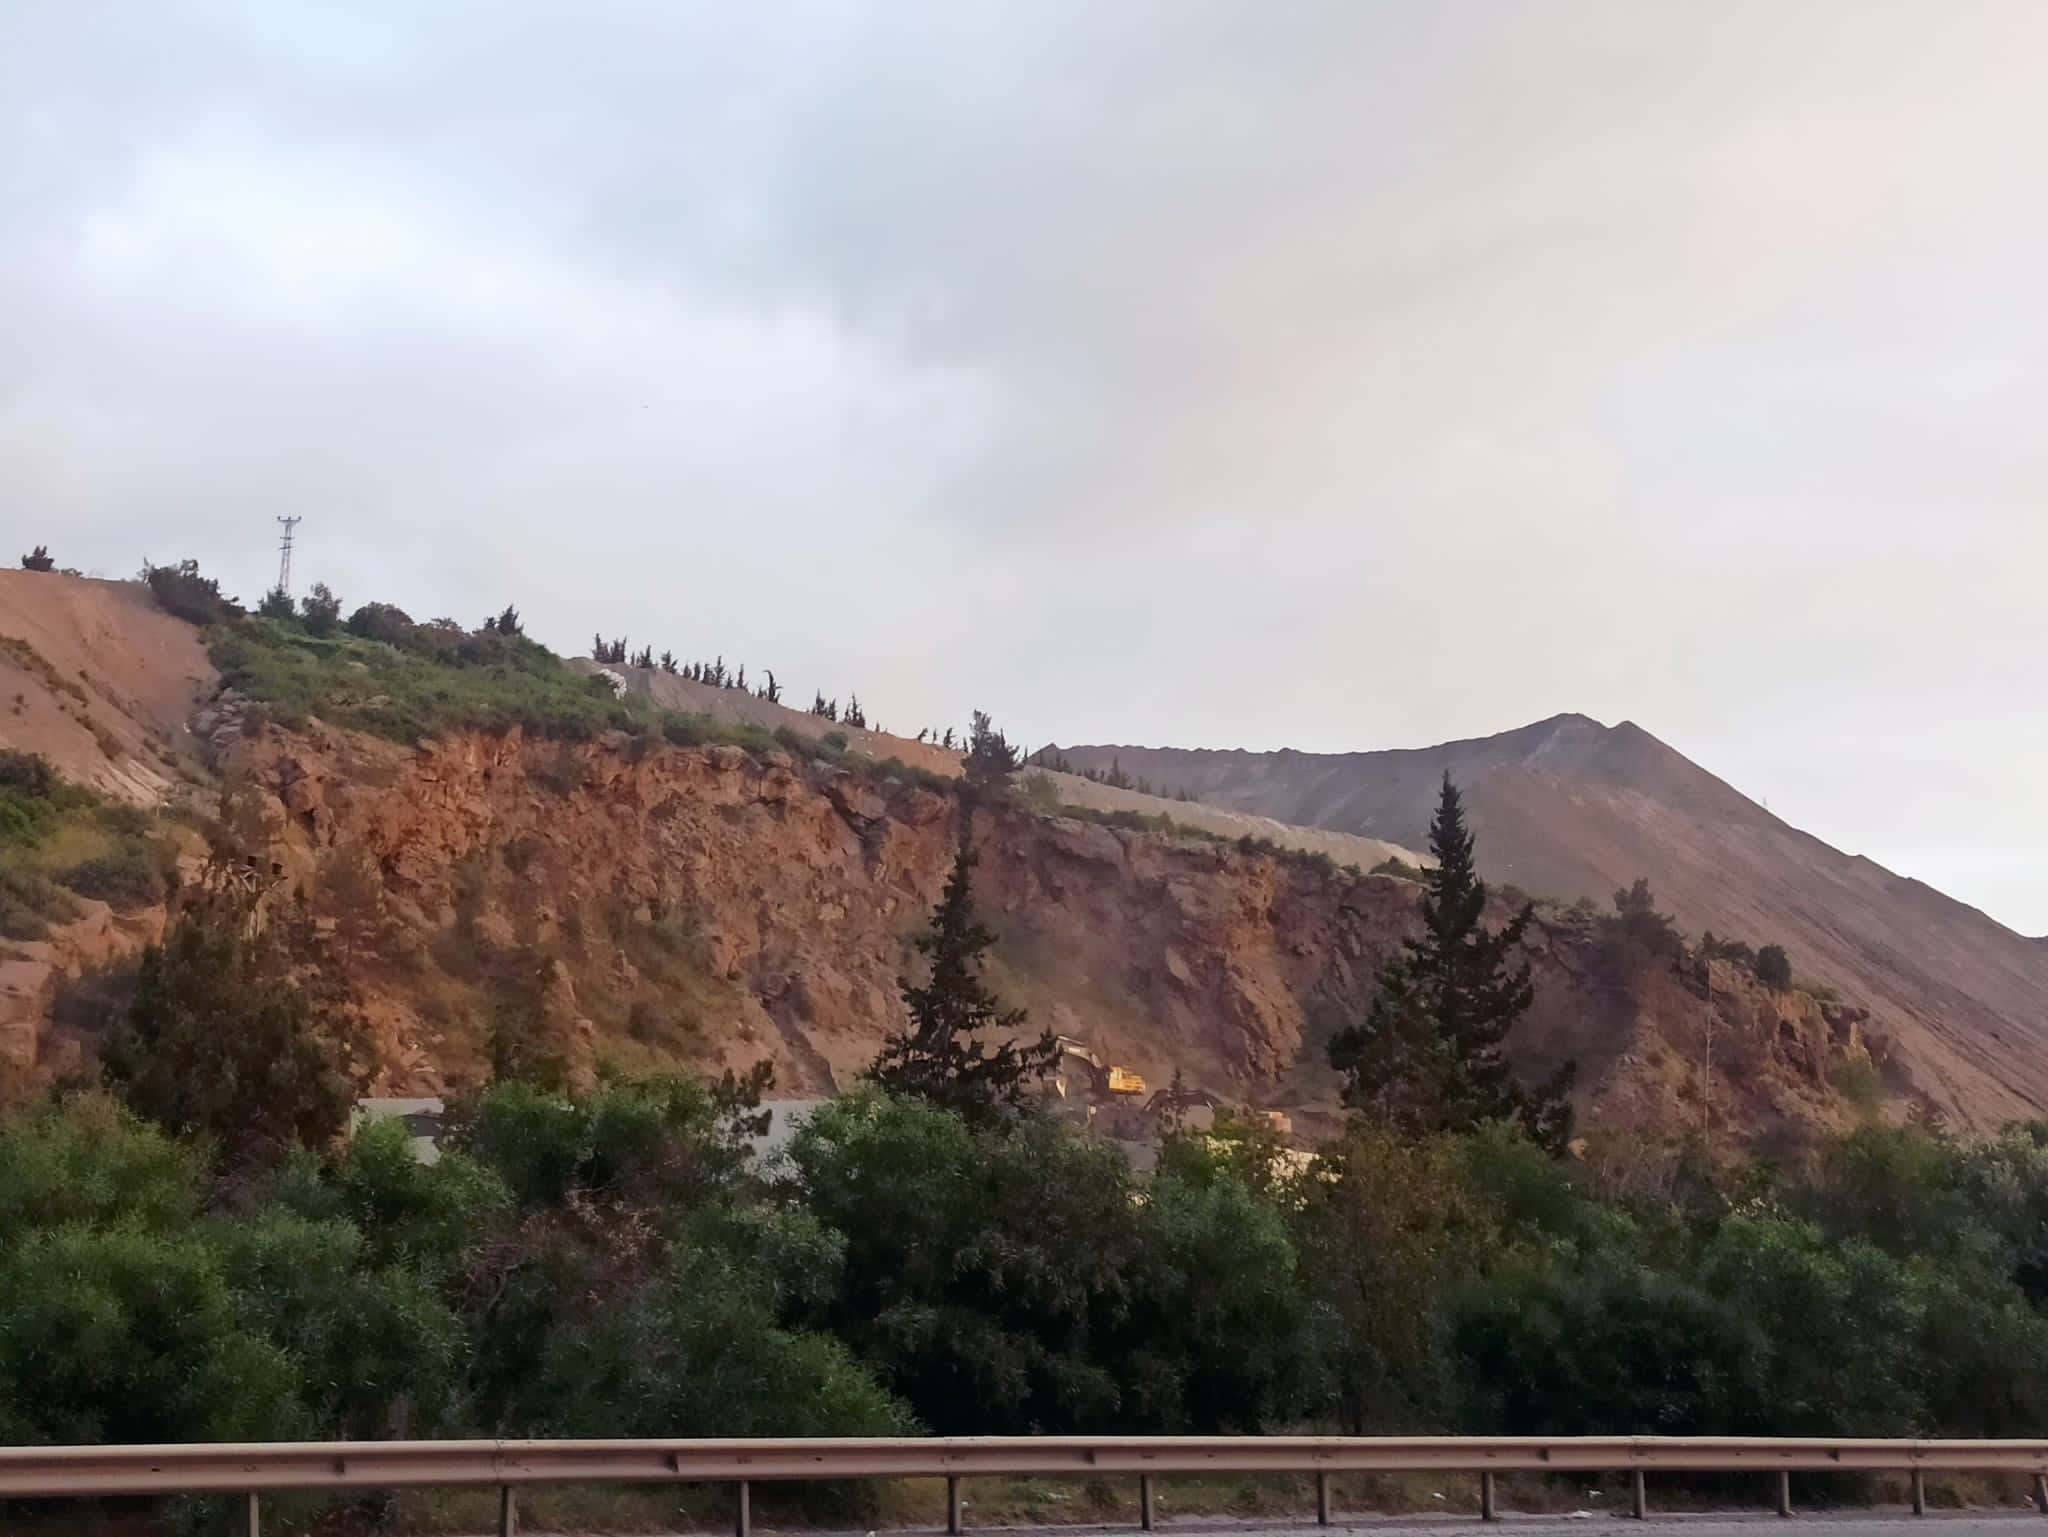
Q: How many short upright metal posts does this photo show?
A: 11